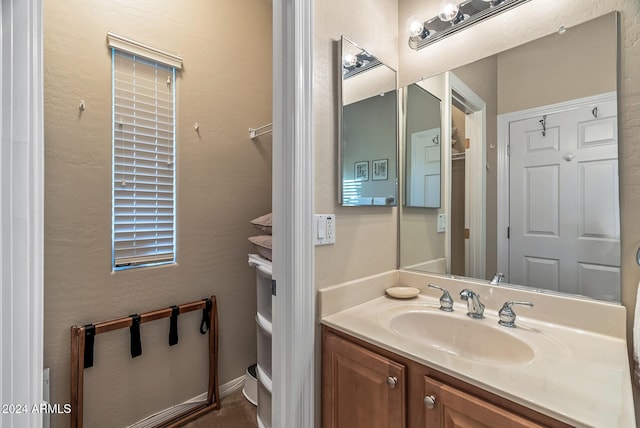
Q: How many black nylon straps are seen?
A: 4